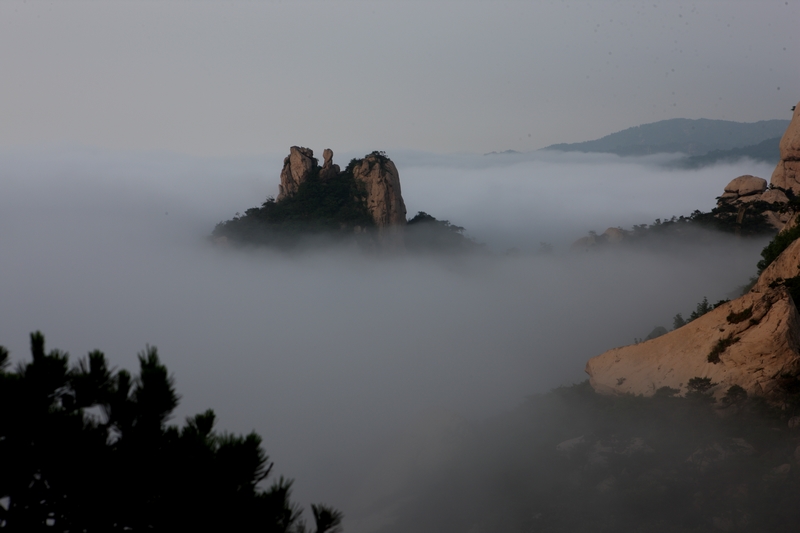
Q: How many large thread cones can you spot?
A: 0